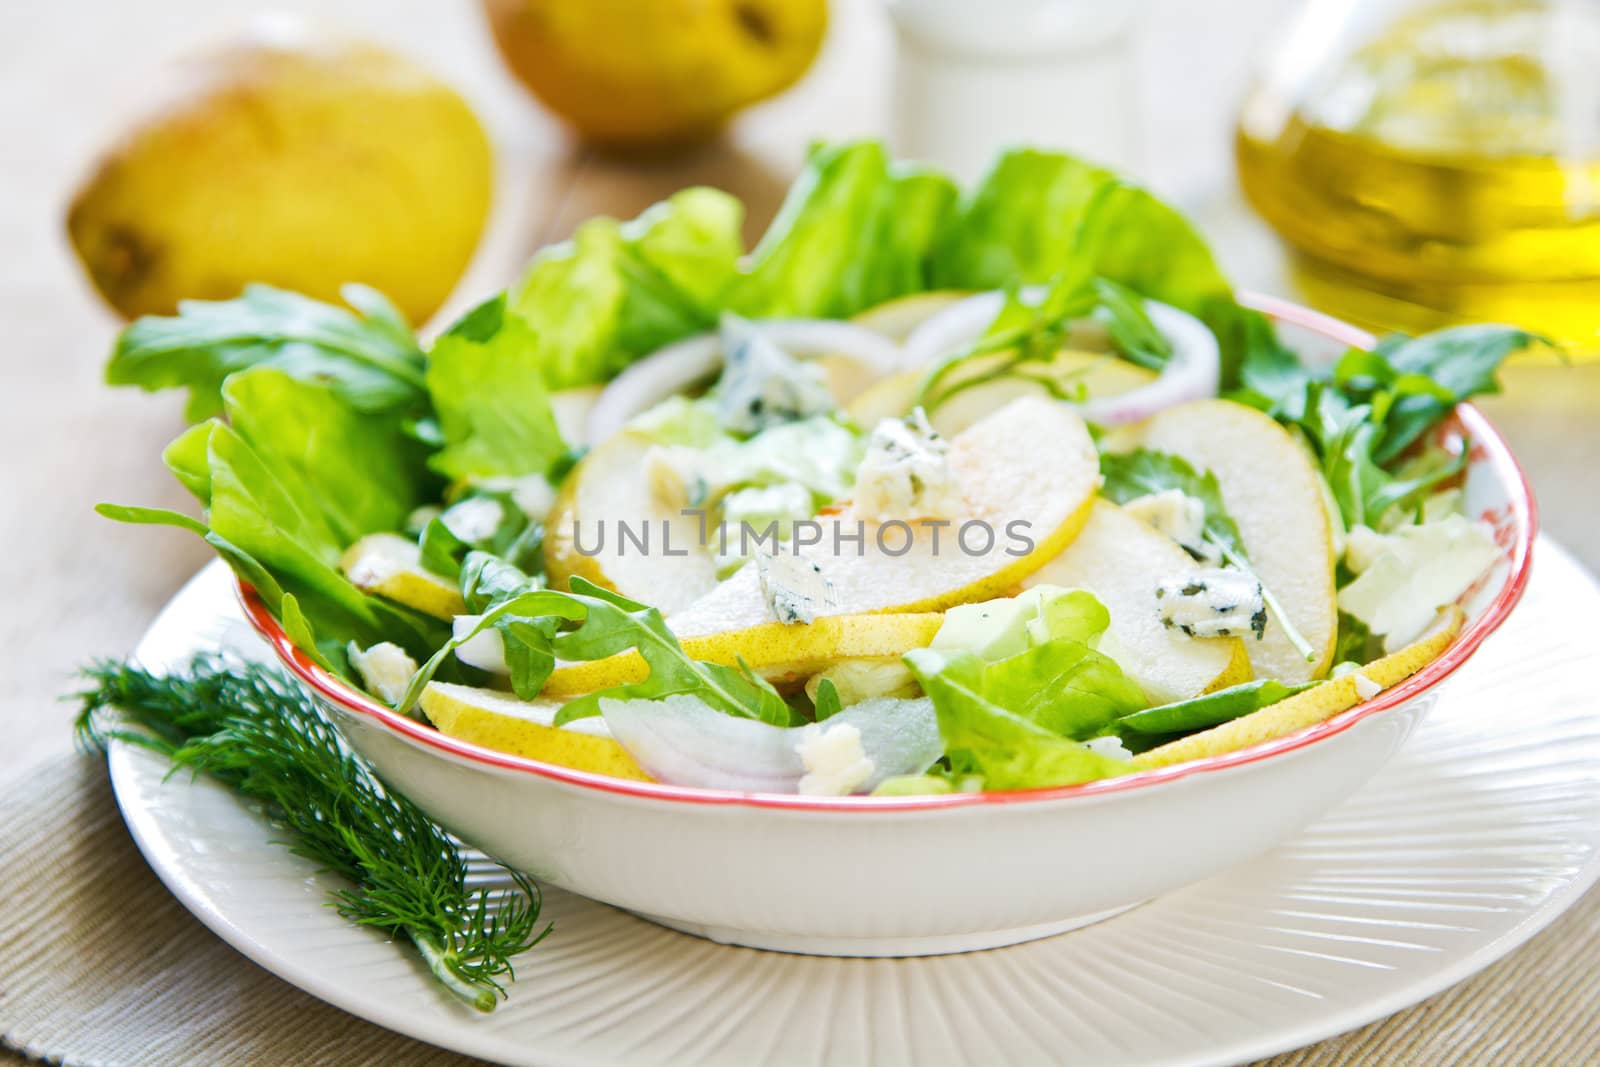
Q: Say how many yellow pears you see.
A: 2